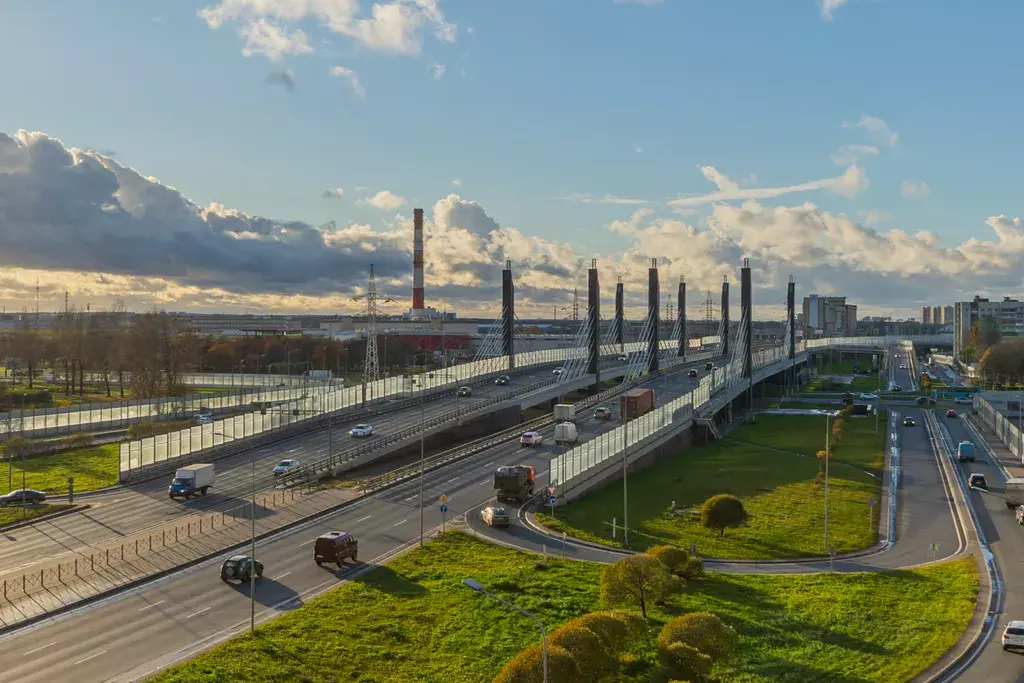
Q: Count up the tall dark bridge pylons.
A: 8